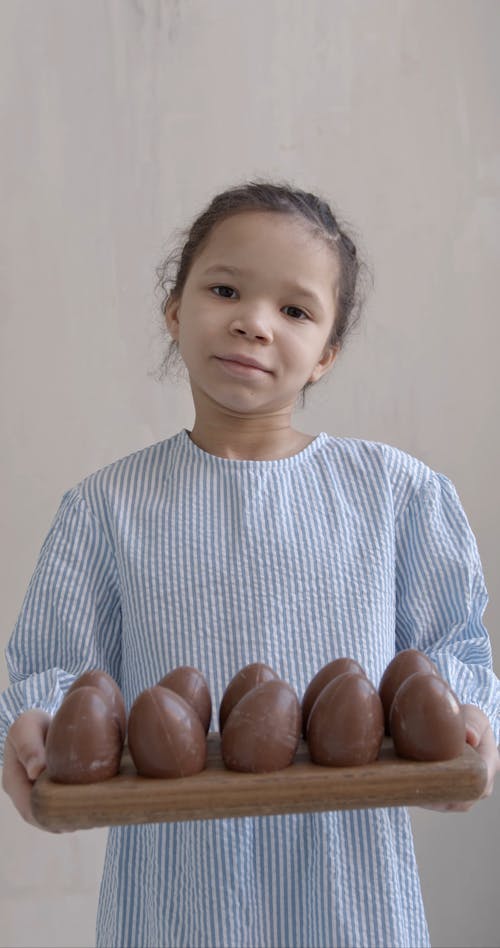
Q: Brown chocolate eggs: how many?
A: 10